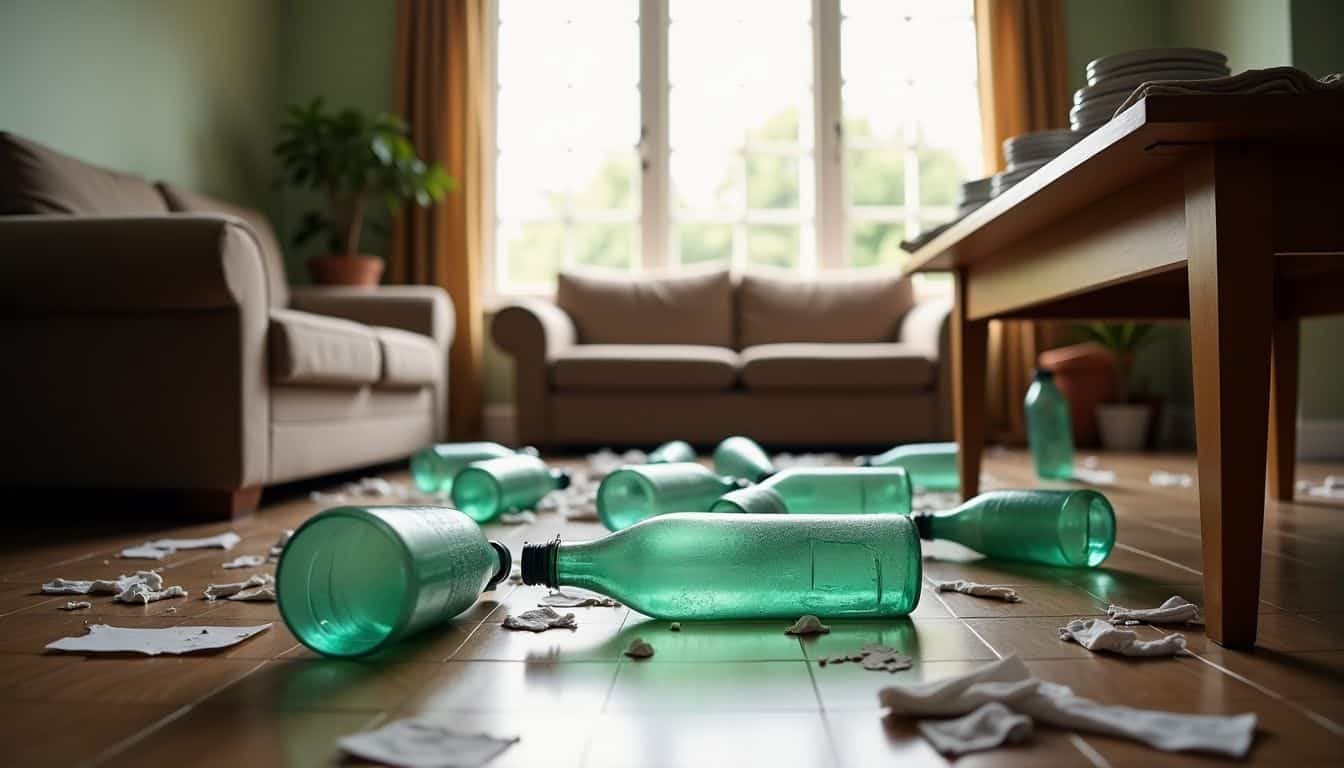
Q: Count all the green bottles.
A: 12